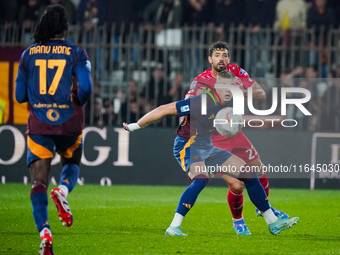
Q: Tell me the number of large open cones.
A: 0